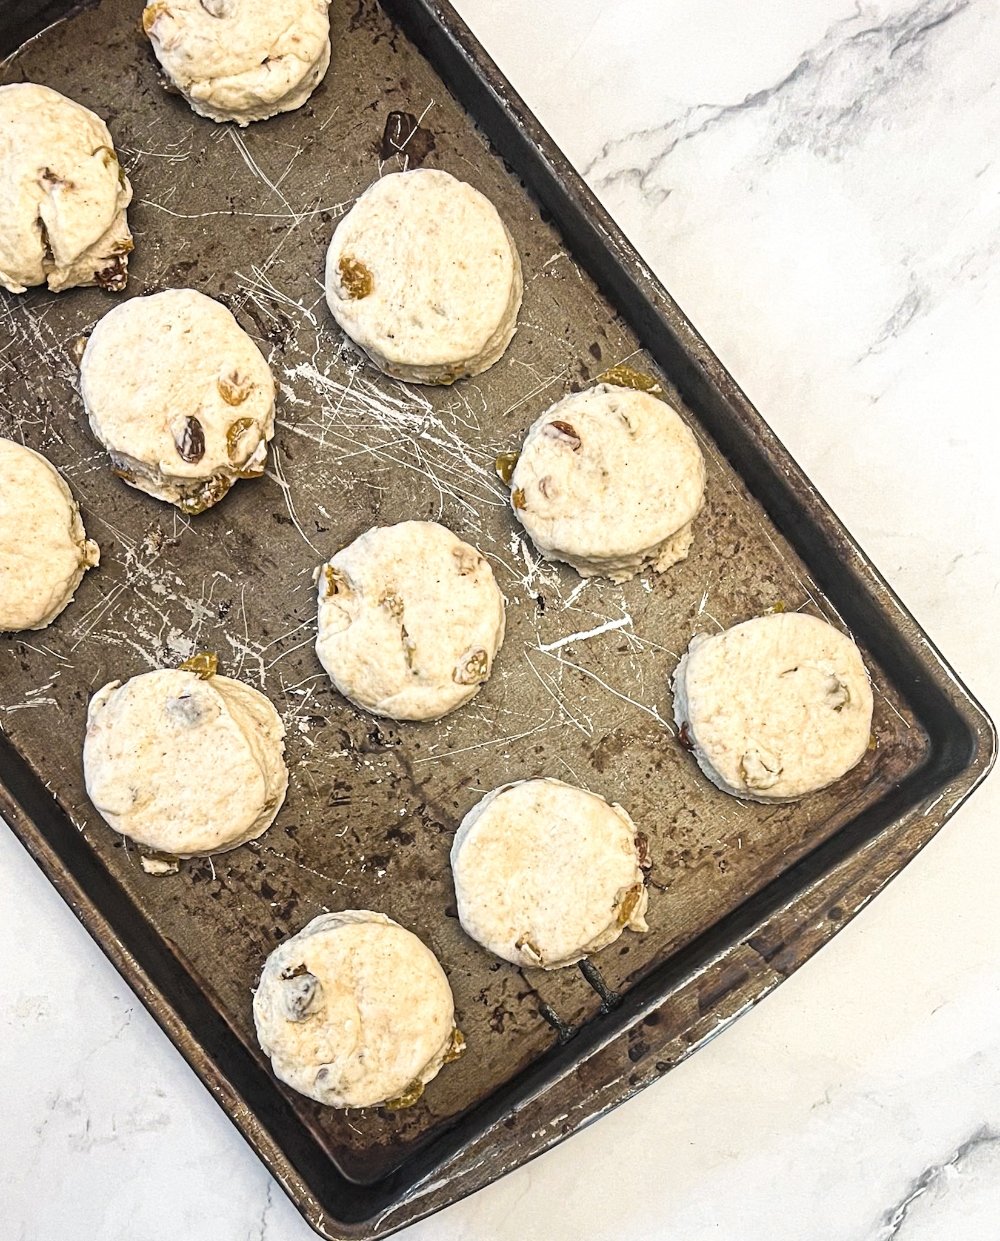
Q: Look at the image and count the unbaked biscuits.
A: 11